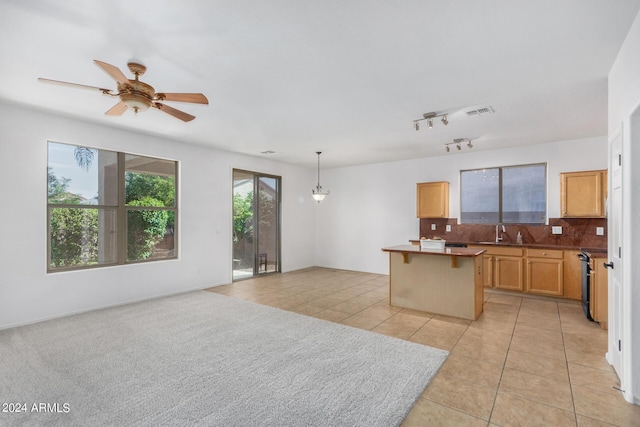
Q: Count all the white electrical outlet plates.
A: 4